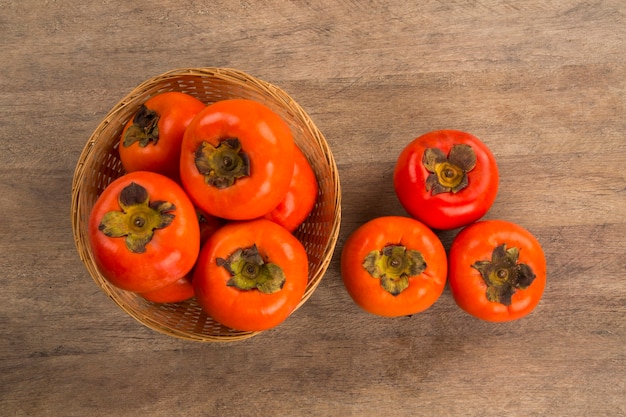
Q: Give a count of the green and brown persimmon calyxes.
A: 7